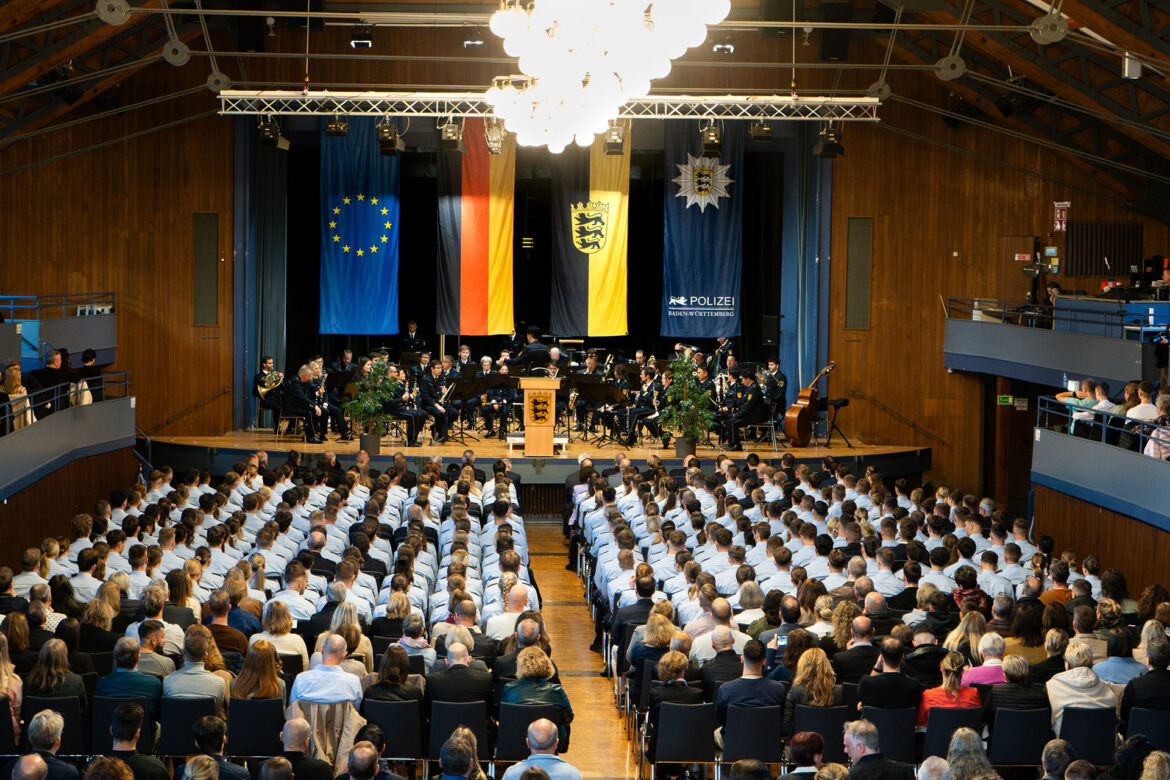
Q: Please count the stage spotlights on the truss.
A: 9